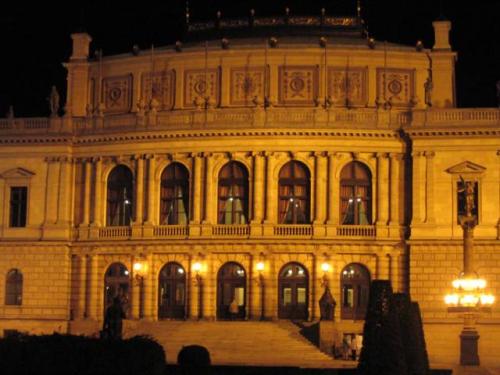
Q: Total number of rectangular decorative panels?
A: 7